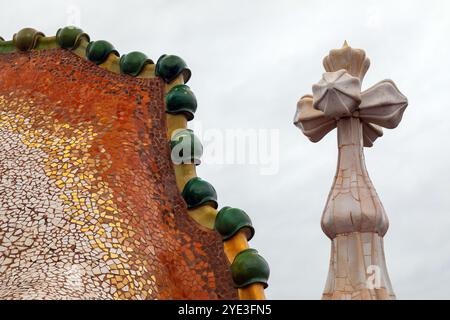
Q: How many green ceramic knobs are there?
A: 10